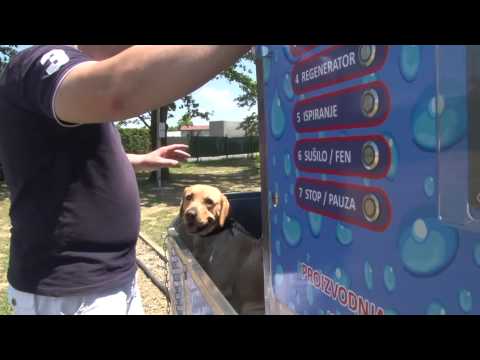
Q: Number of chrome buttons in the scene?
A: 4